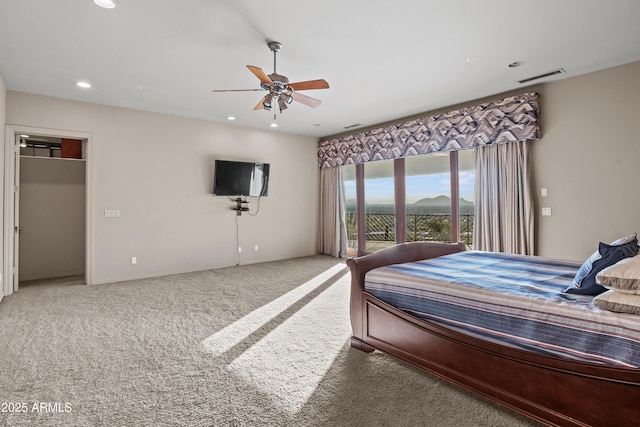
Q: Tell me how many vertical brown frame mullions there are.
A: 3